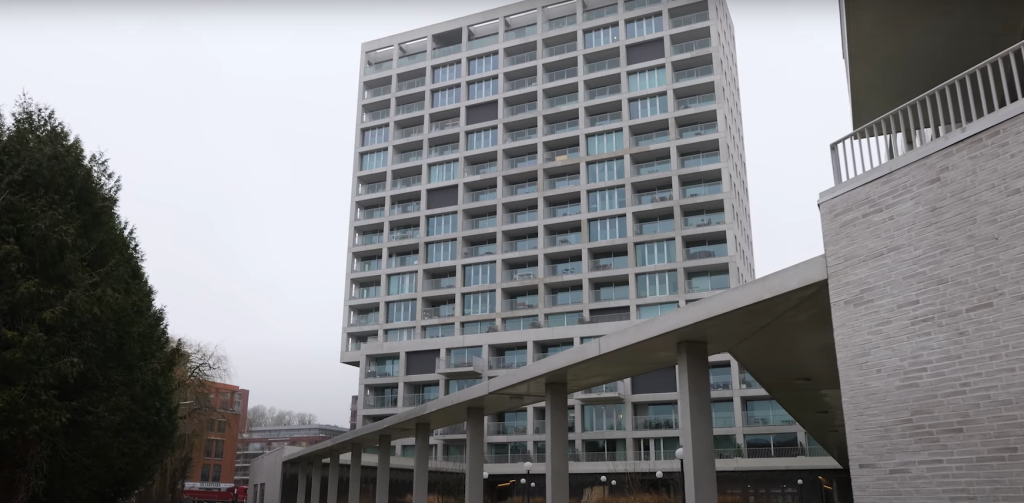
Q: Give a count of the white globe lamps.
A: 9